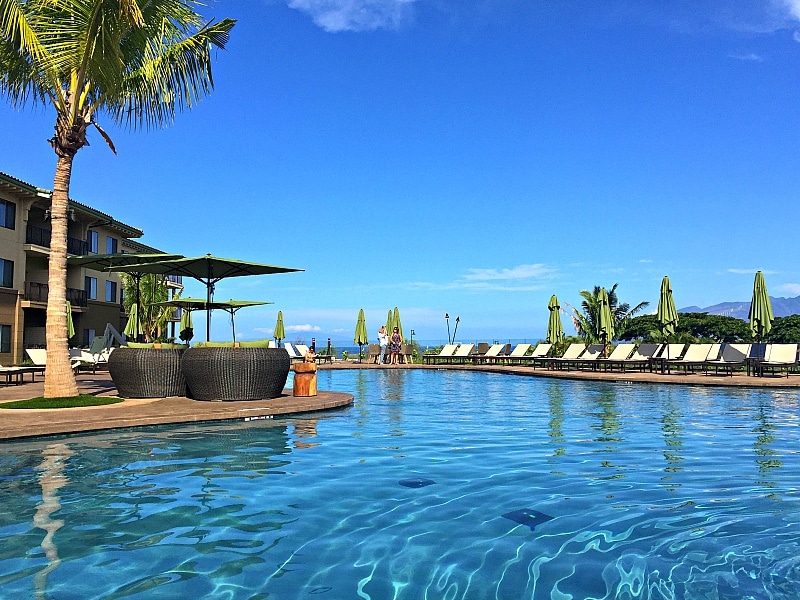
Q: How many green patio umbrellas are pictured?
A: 15